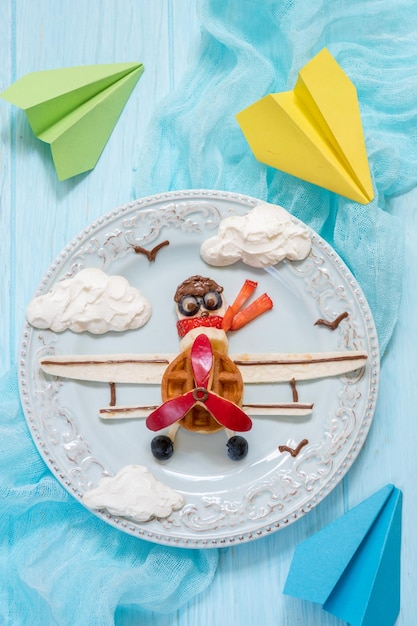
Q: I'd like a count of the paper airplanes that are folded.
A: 3